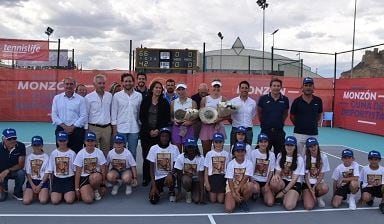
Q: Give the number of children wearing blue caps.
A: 14